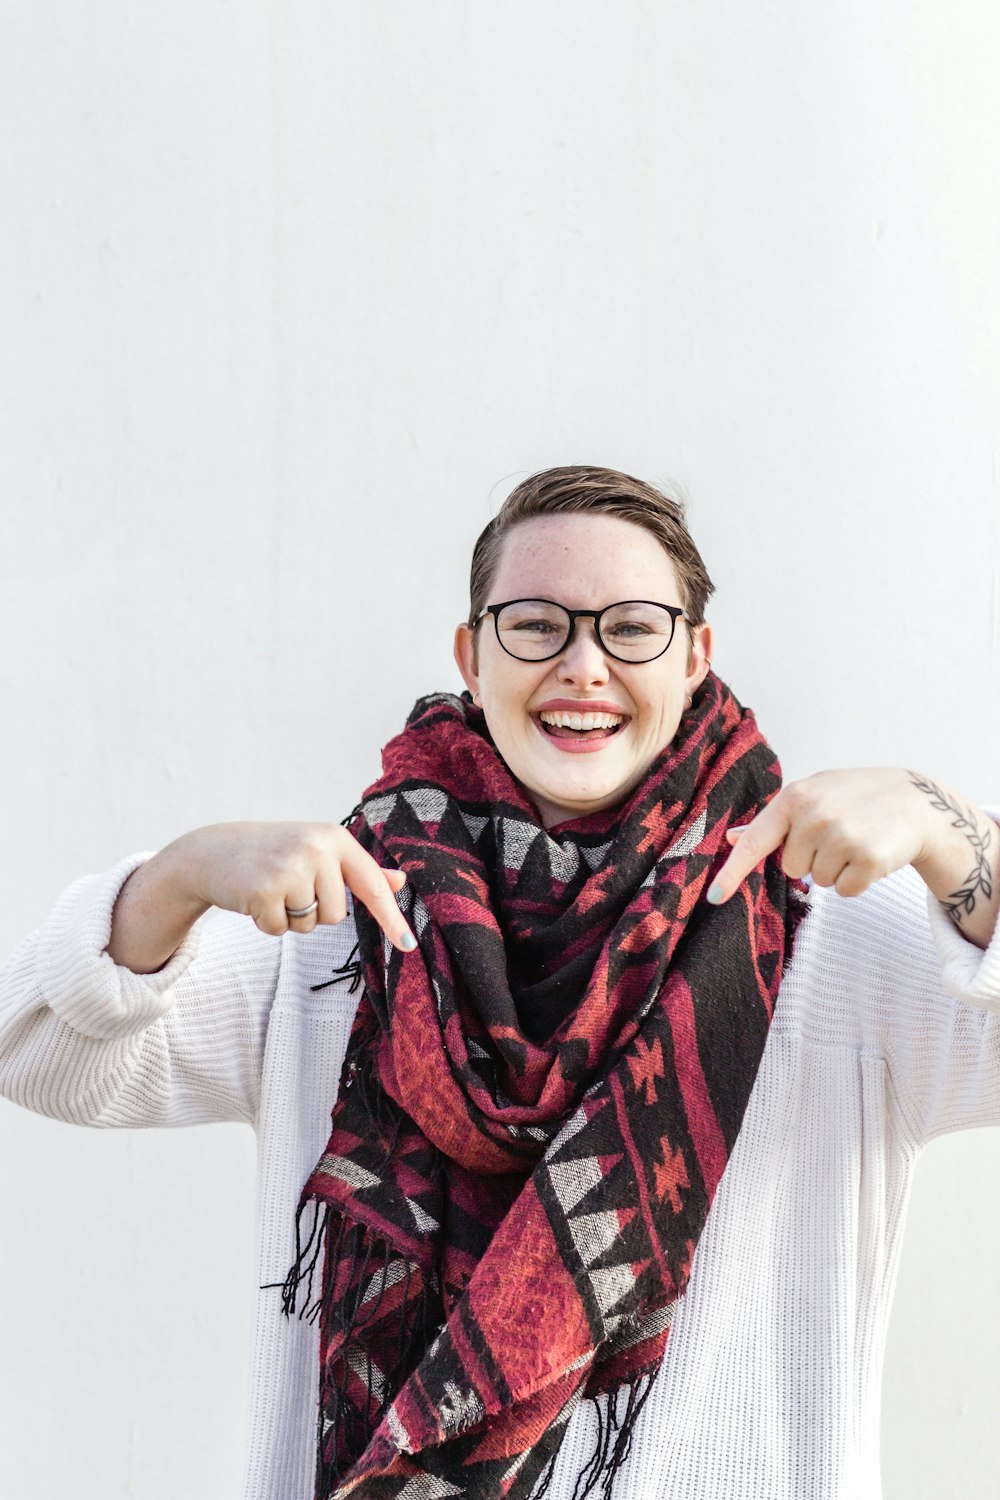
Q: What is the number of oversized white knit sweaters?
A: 1